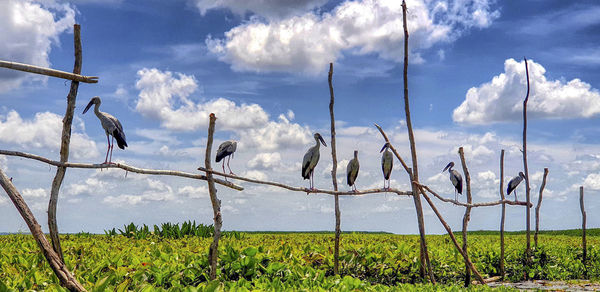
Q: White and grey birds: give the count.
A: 7